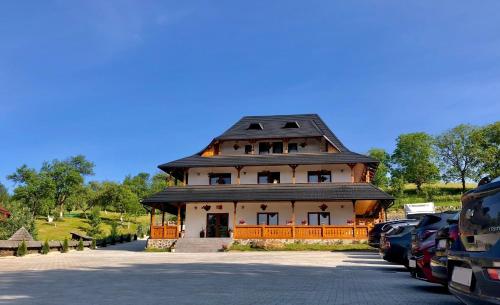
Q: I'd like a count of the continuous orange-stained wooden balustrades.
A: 2